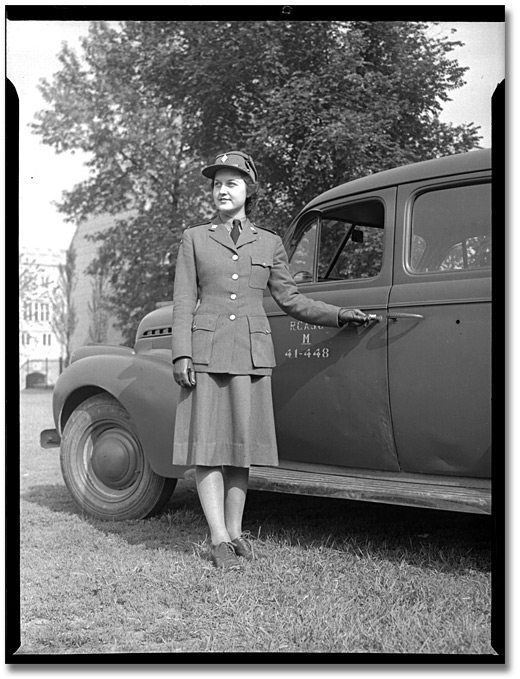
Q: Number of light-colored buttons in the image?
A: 4